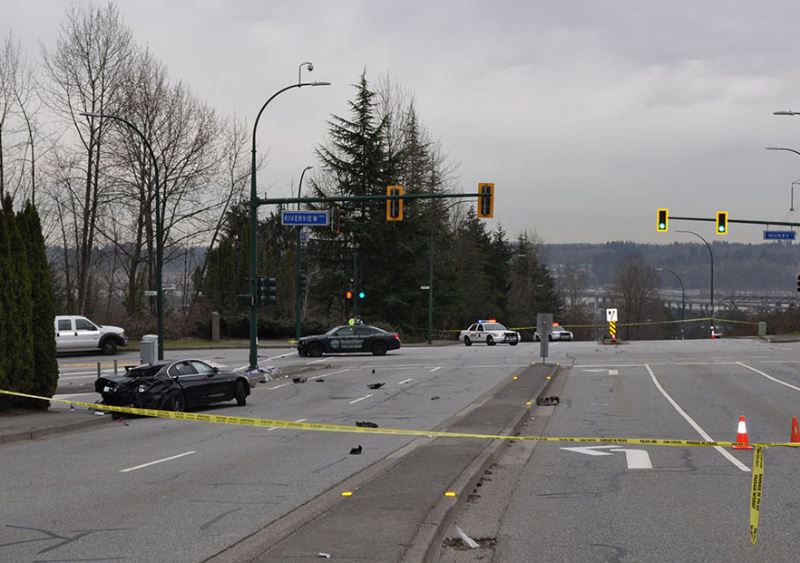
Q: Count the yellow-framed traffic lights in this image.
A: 4